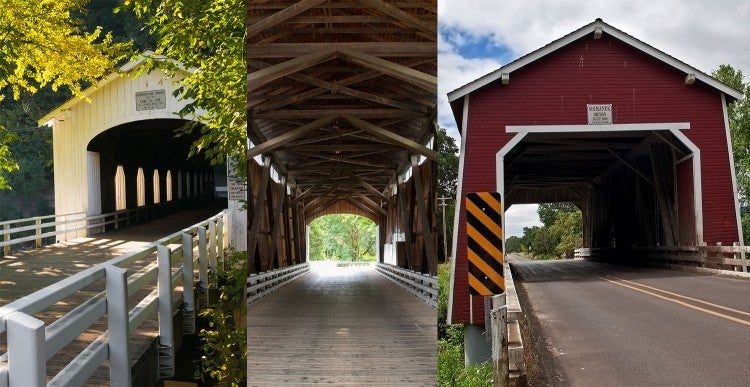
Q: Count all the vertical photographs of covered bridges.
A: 3